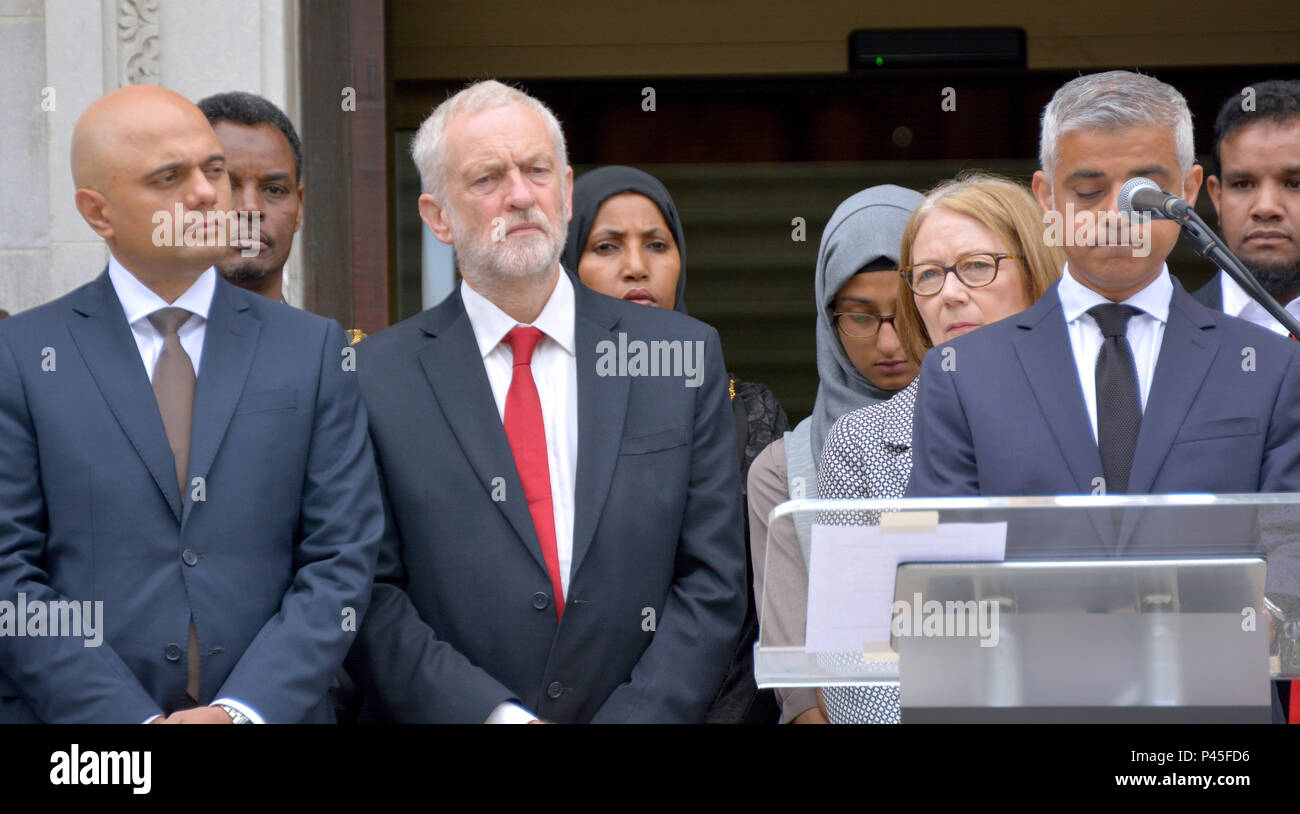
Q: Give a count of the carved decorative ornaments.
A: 1